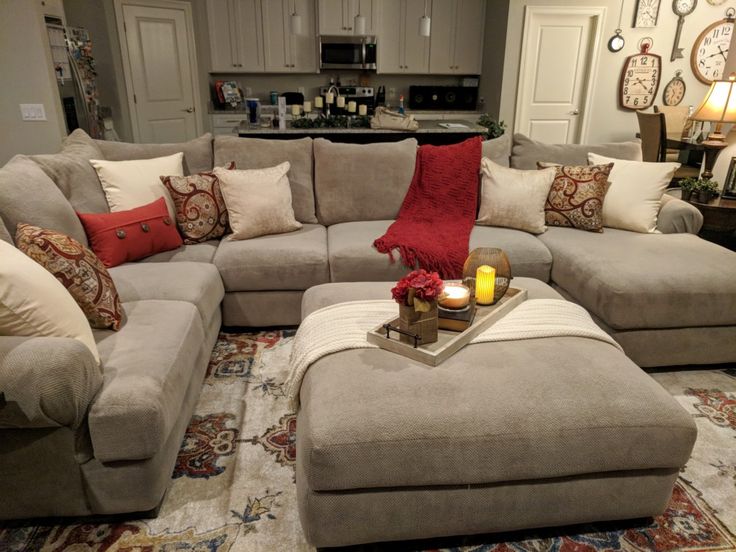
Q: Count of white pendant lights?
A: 3